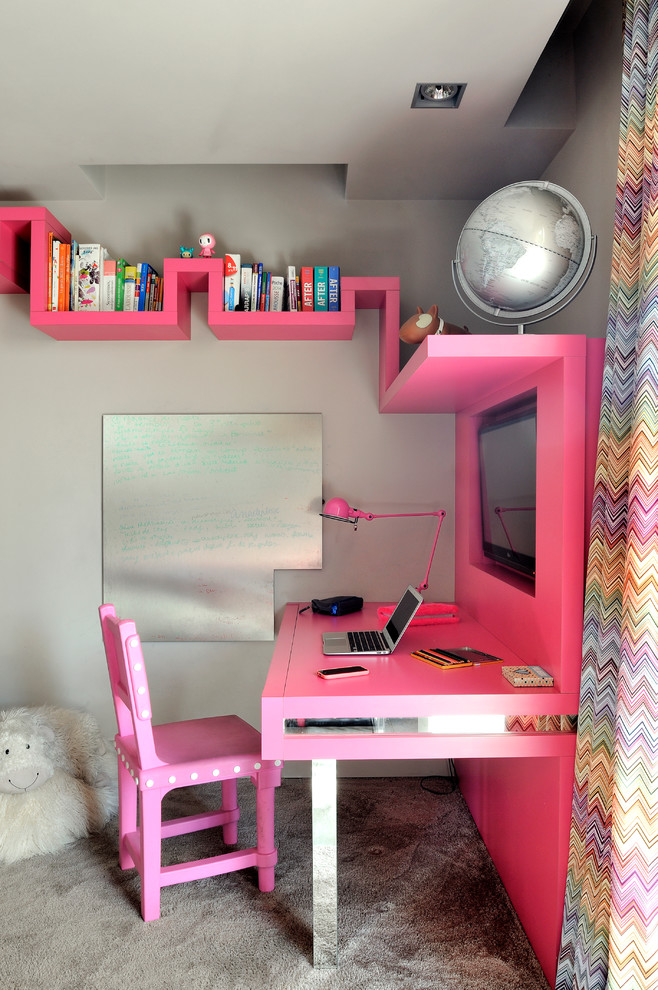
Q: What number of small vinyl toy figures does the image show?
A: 2